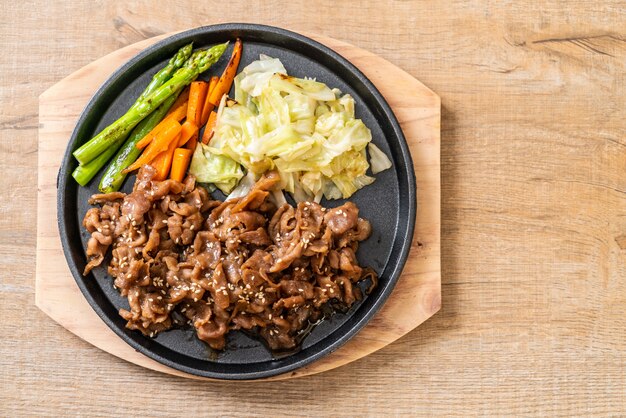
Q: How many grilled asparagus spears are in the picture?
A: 3